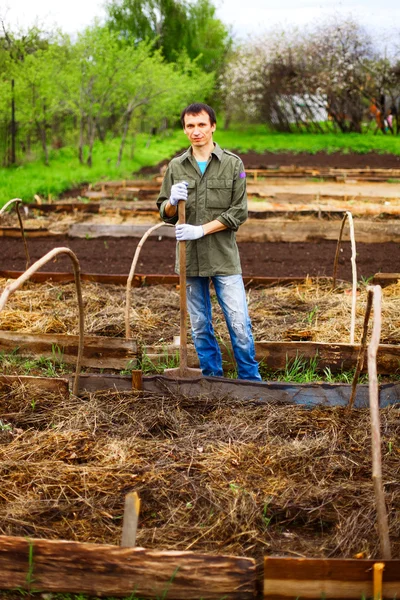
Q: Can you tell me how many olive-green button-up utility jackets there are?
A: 1